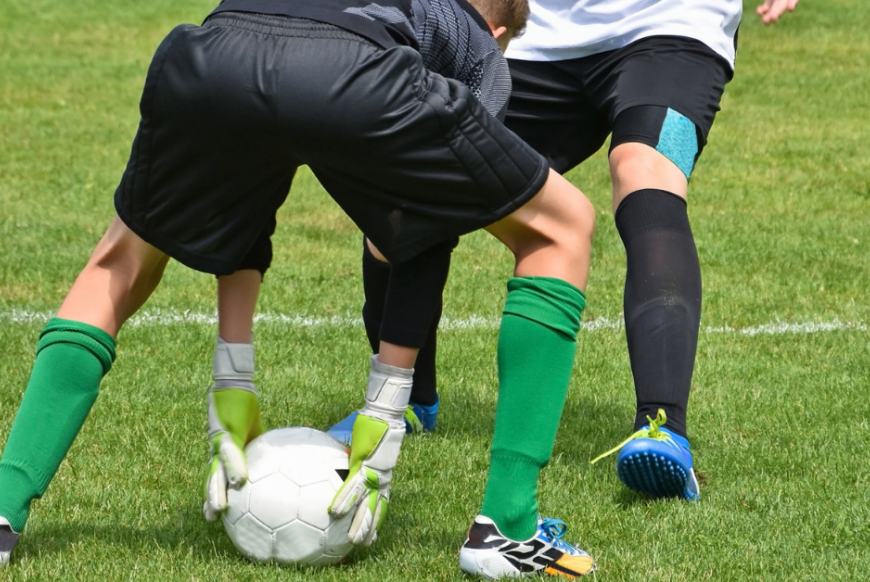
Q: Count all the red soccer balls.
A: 0